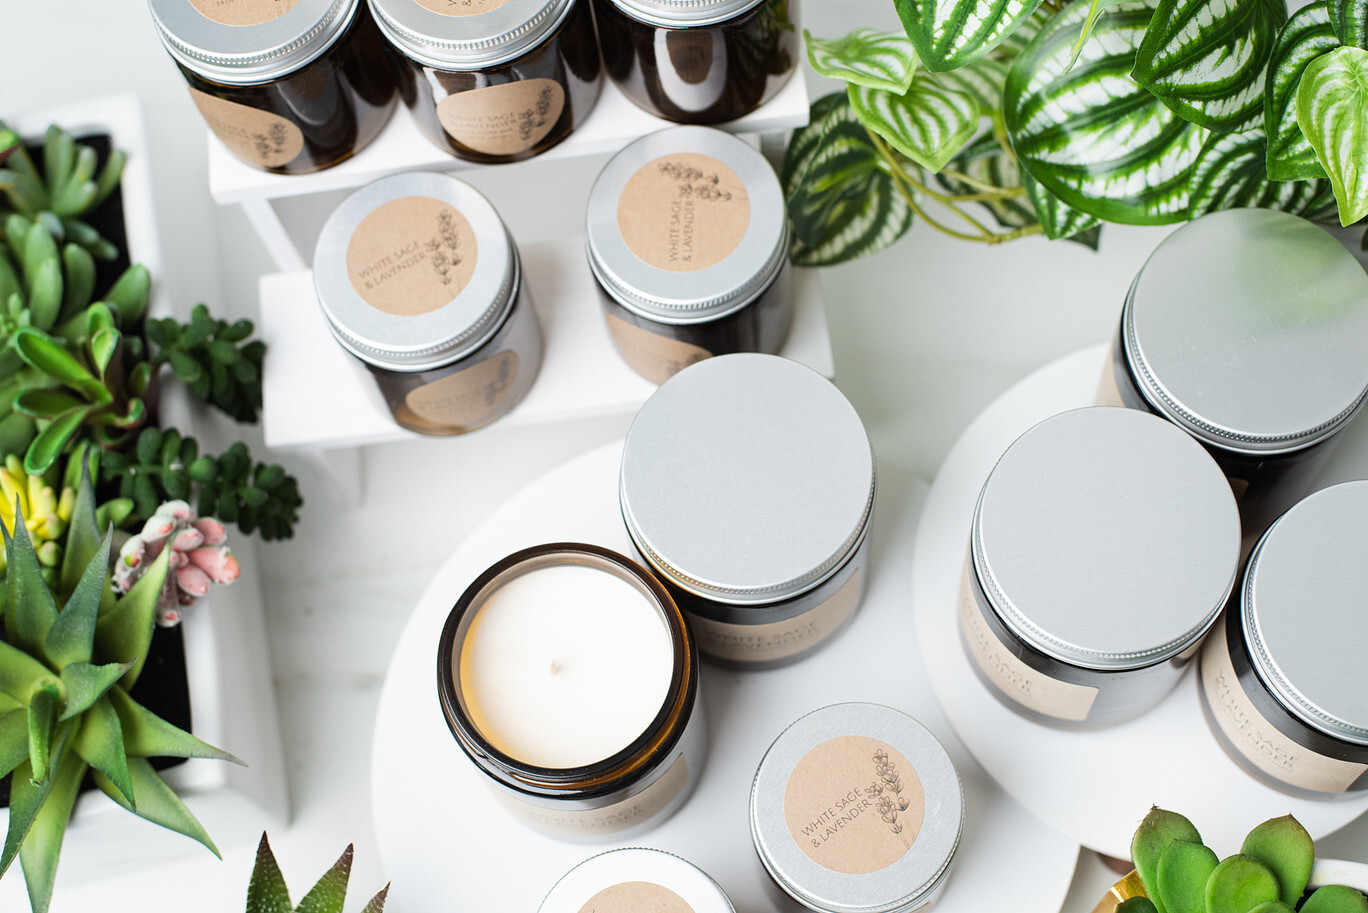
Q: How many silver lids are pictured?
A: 11